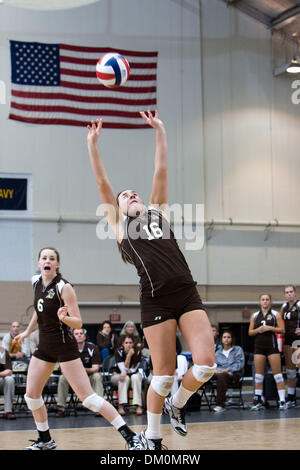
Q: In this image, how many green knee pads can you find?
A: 0